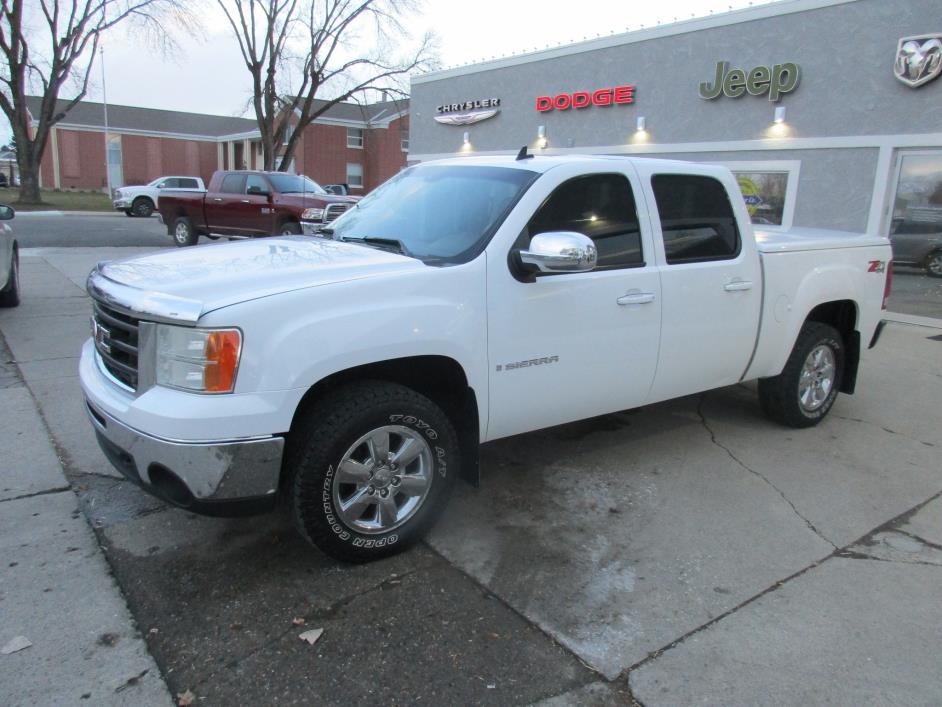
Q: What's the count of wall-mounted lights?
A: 4